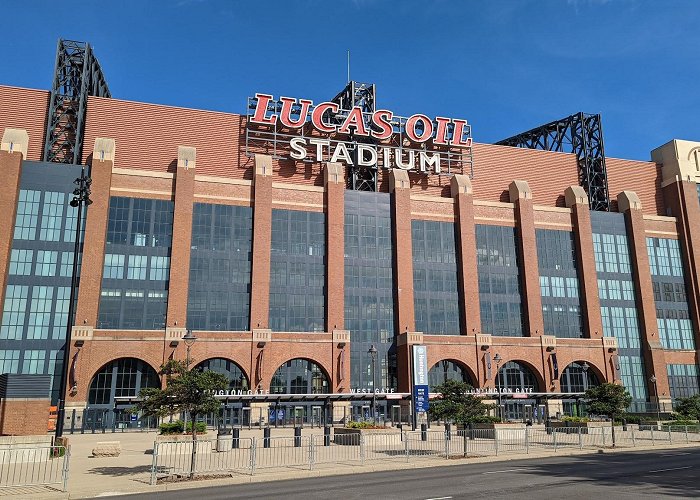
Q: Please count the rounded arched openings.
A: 6